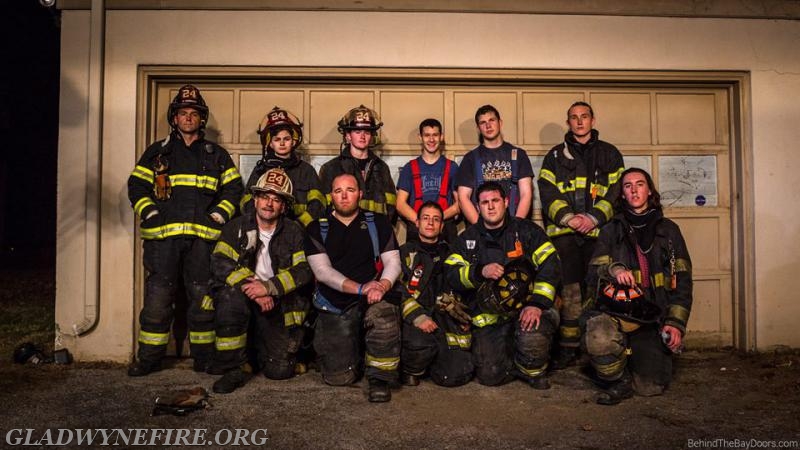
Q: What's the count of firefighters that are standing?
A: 6